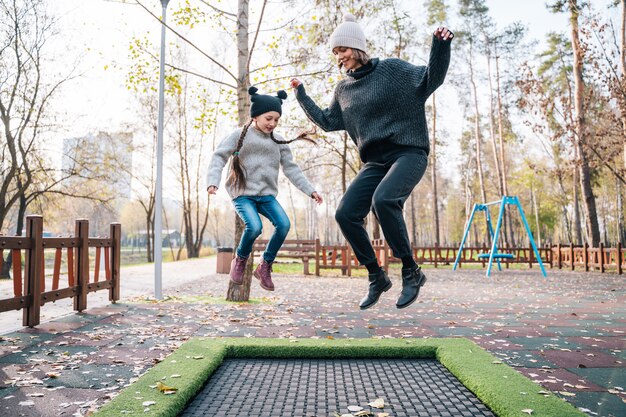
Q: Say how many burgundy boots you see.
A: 2